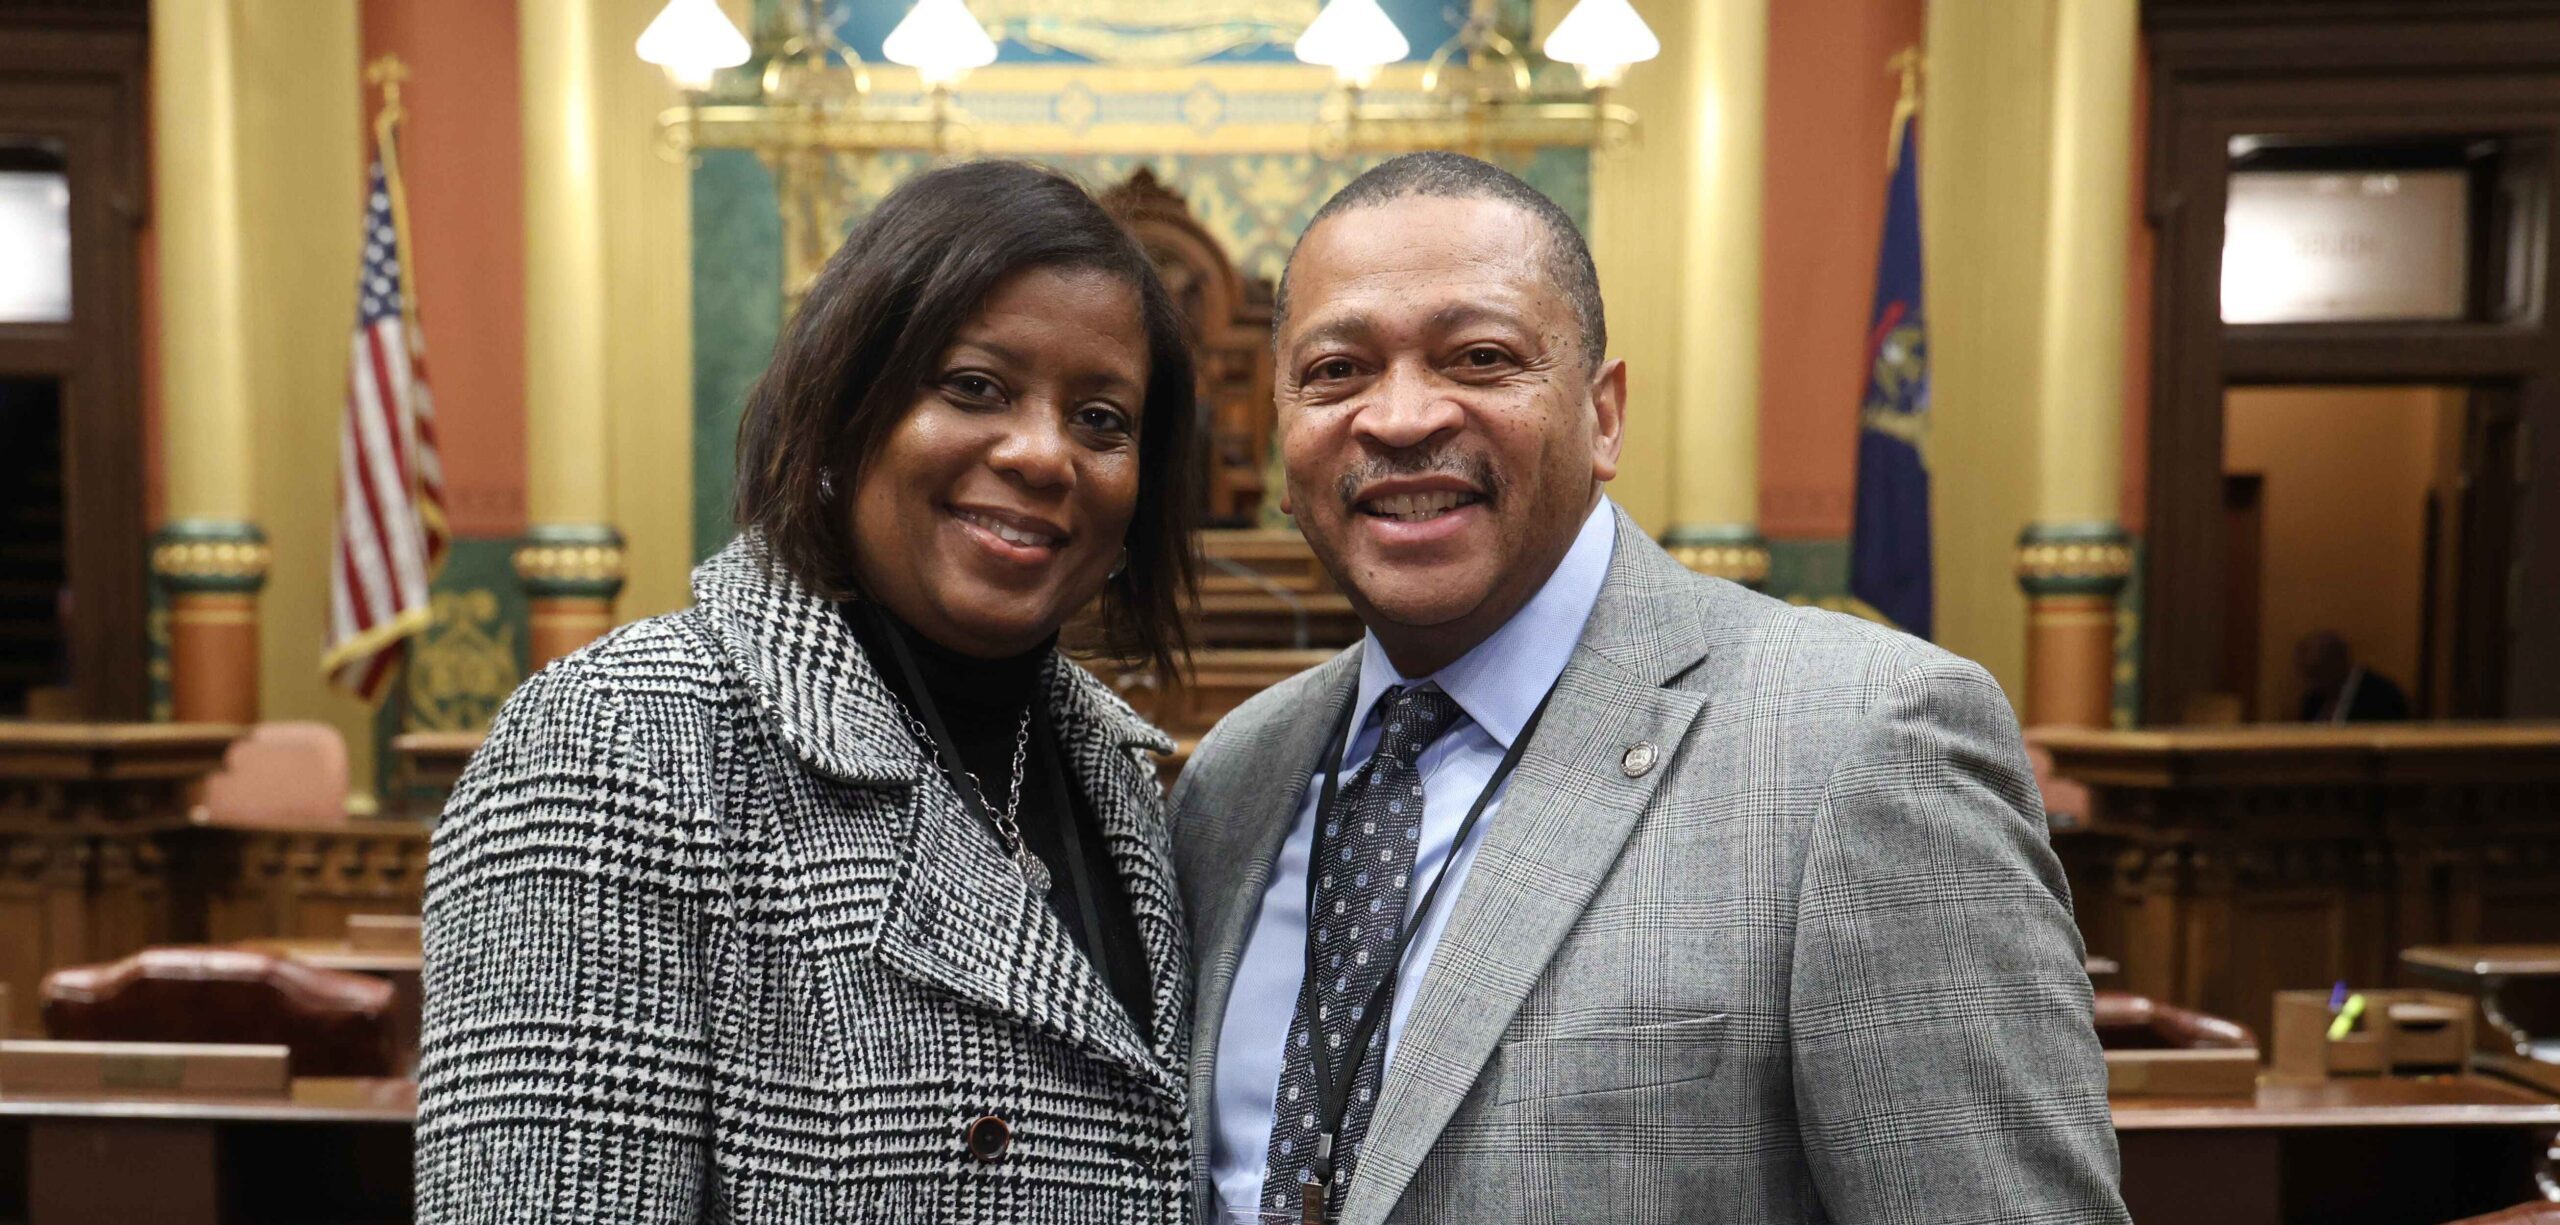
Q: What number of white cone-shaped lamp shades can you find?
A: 4